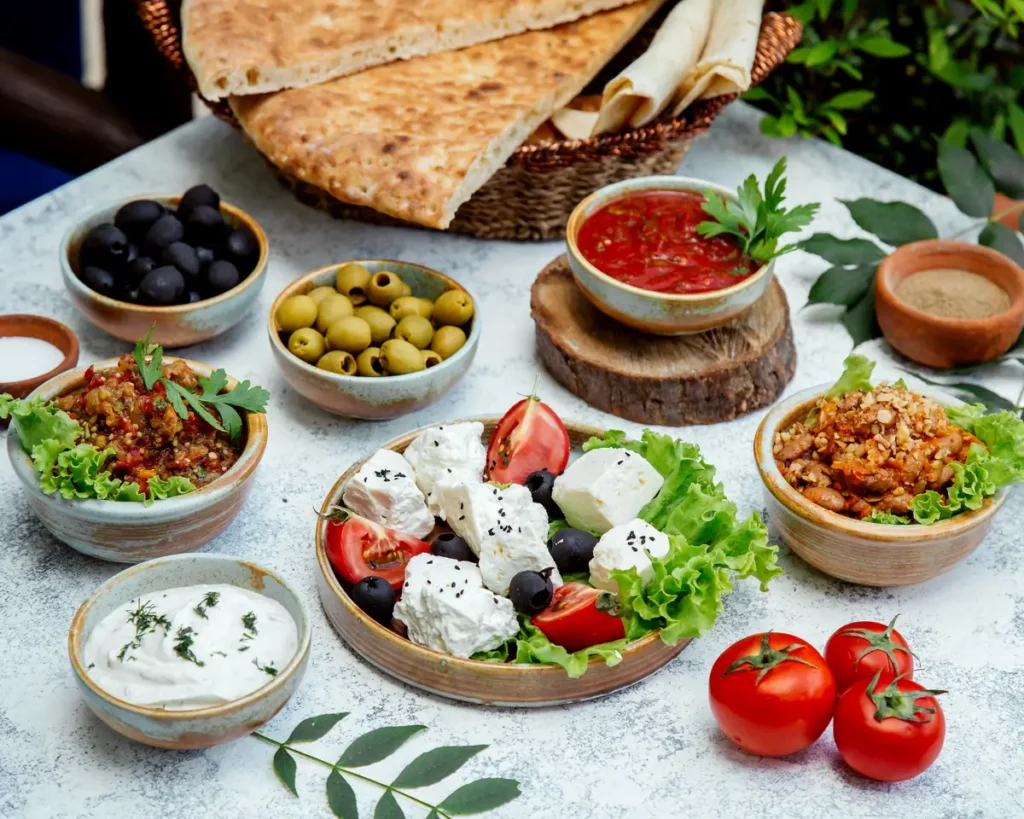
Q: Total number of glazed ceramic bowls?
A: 6